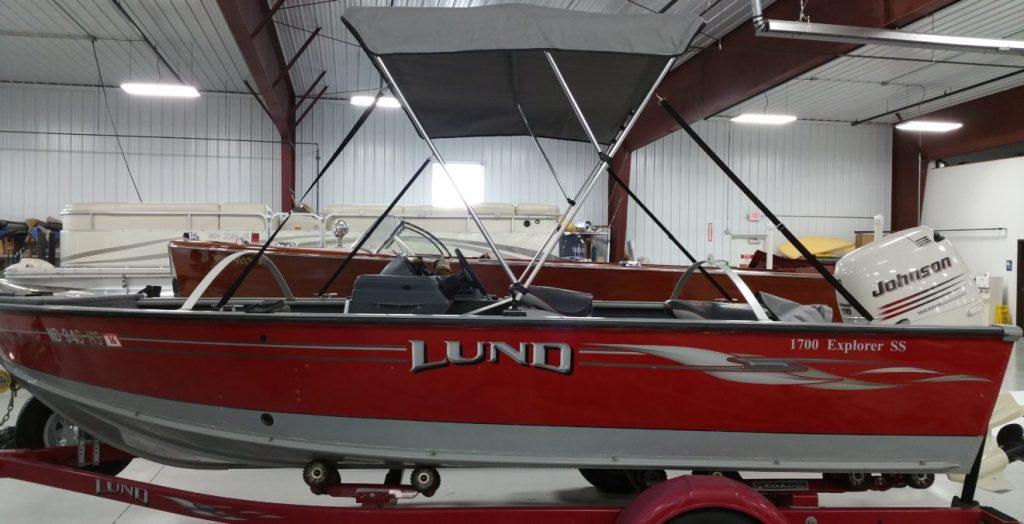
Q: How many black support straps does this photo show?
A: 4